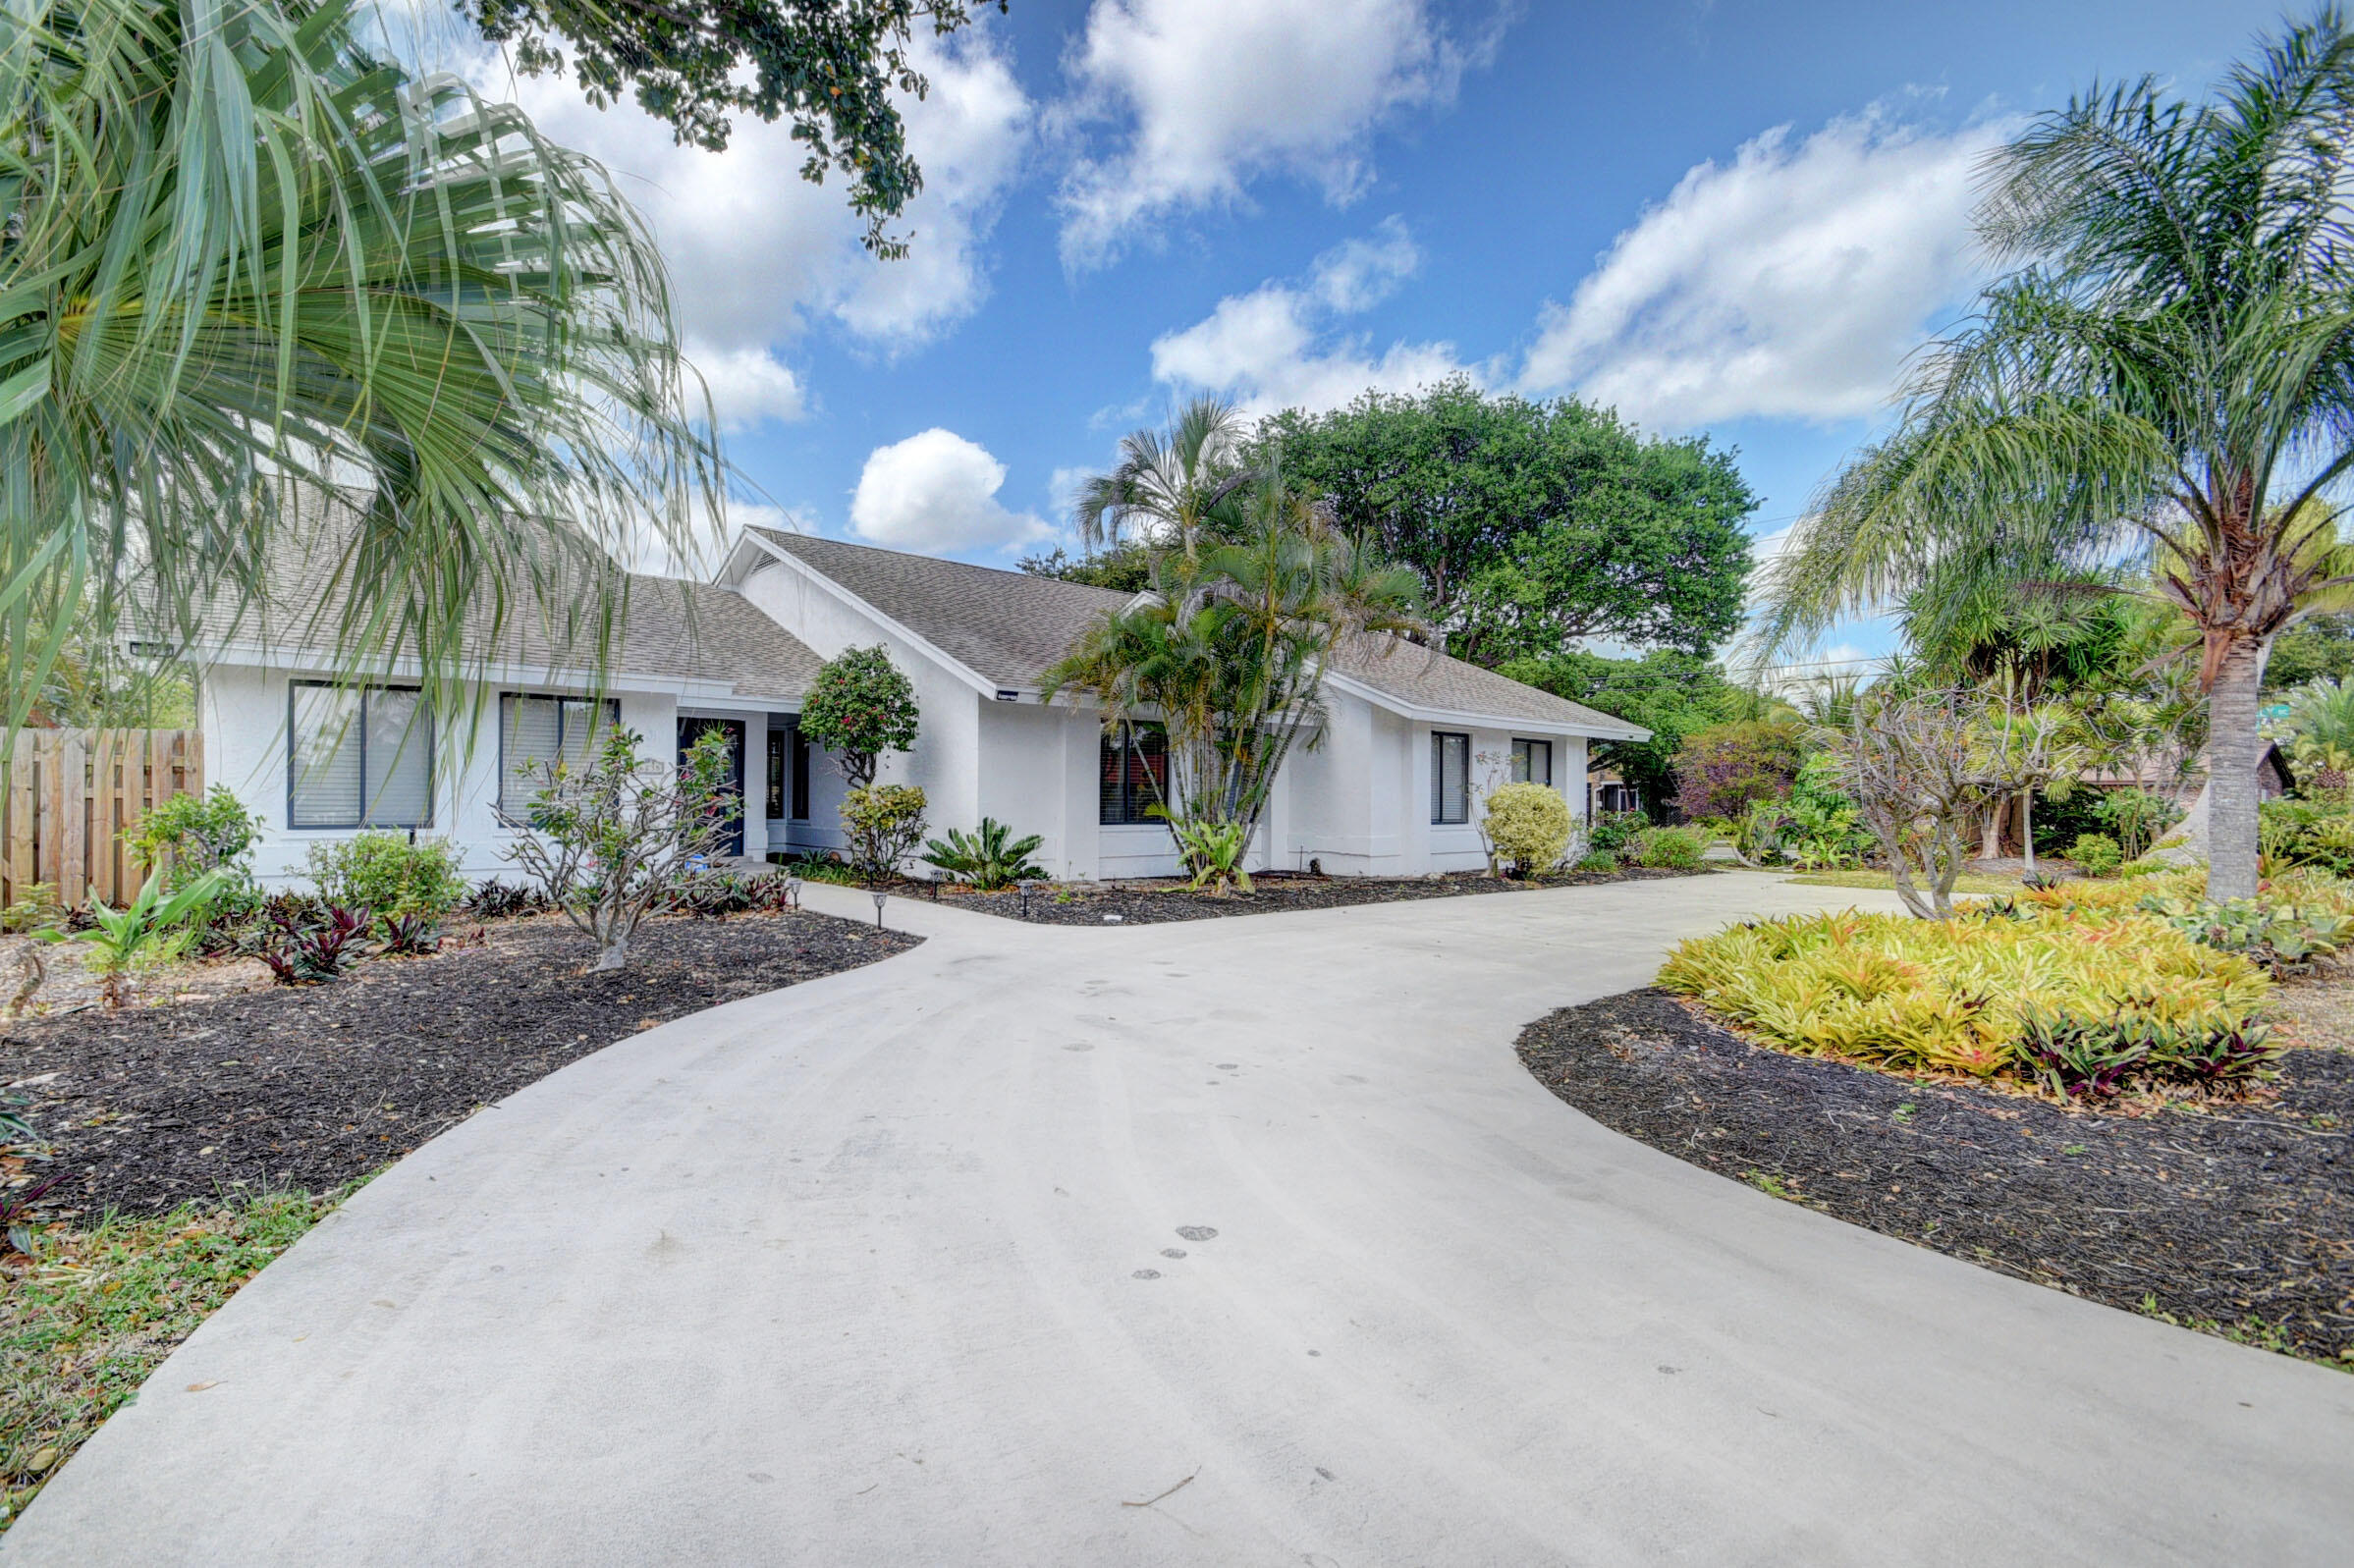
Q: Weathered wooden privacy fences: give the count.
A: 1